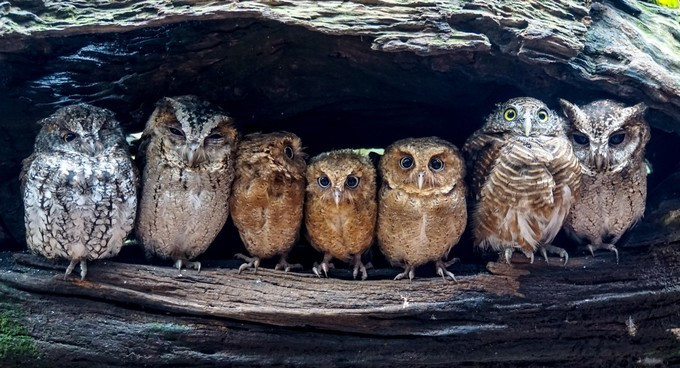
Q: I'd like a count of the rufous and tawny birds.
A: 3